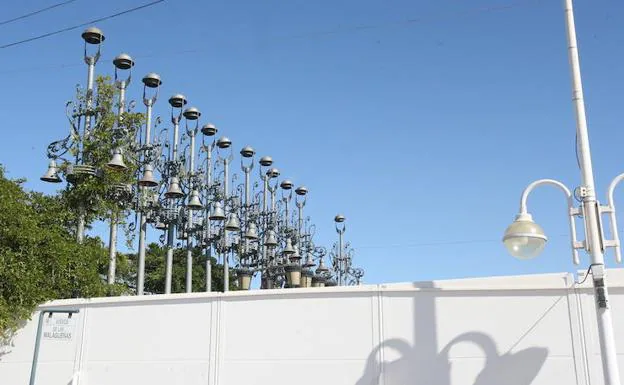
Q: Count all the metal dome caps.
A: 13